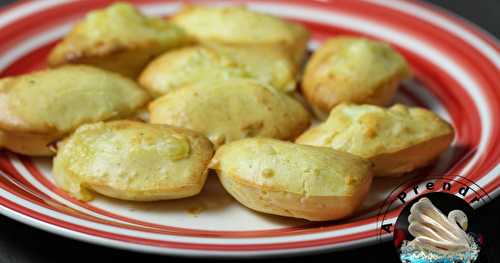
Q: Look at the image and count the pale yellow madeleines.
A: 9